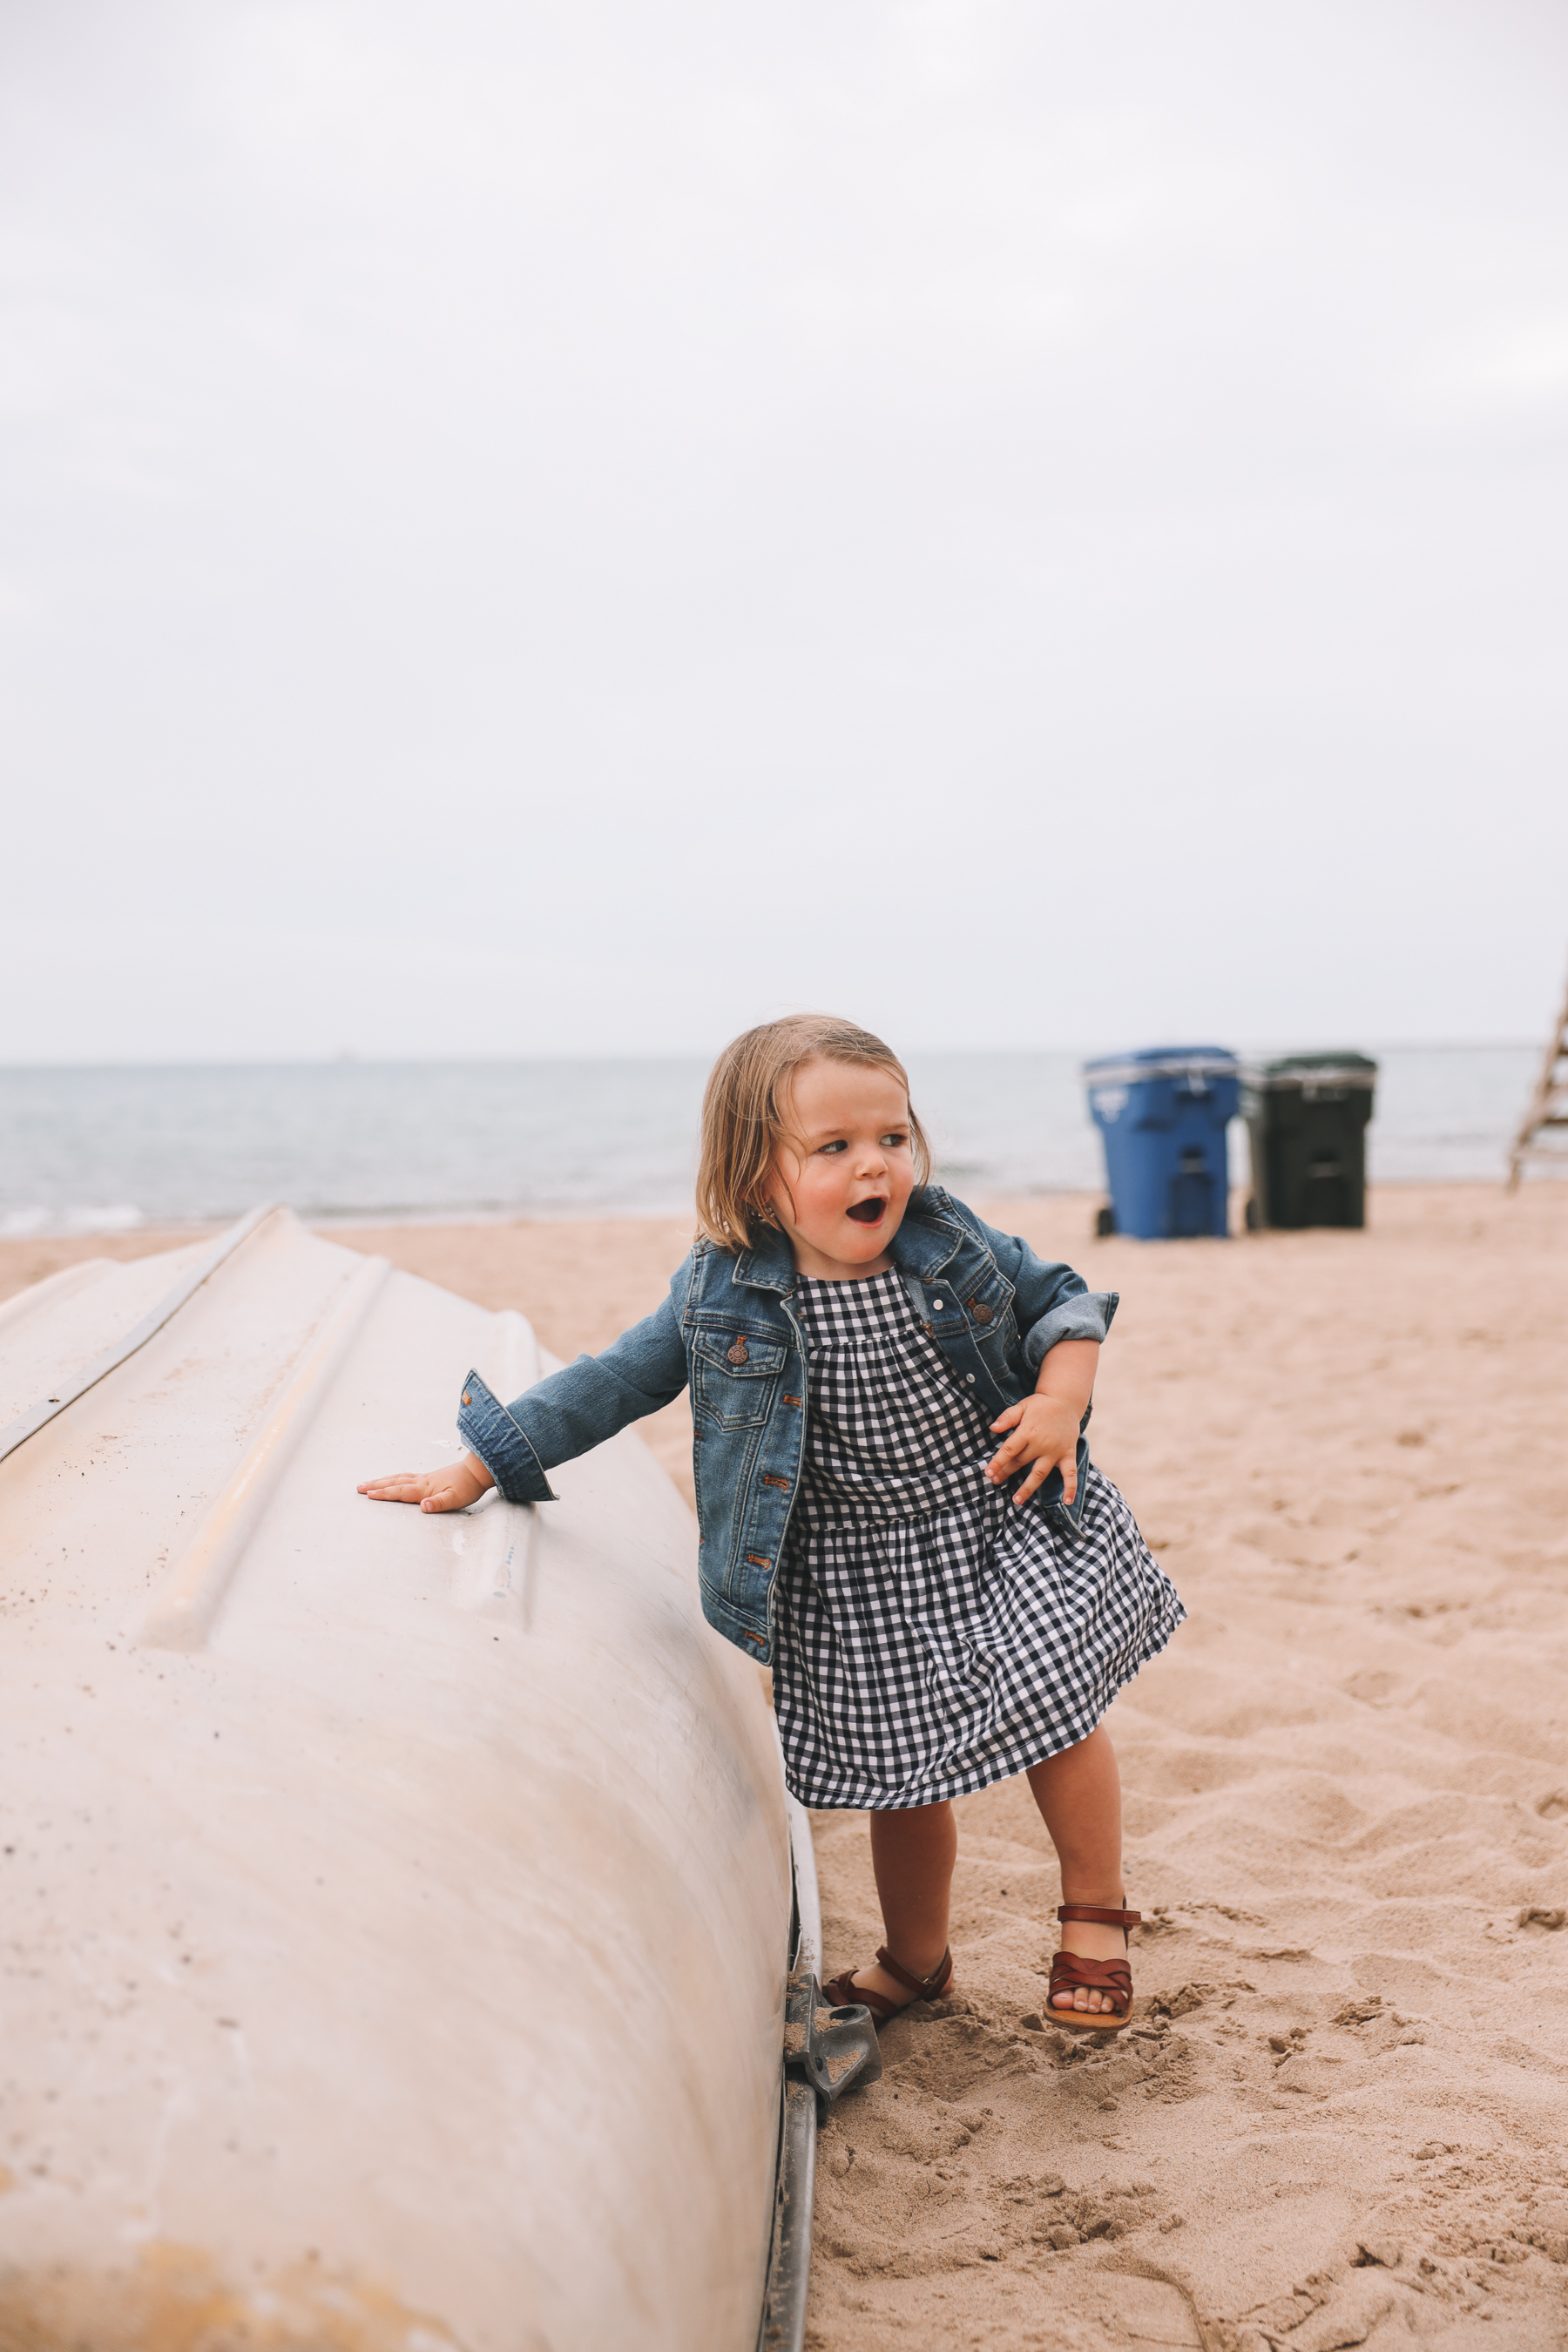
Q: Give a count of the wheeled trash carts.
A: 2